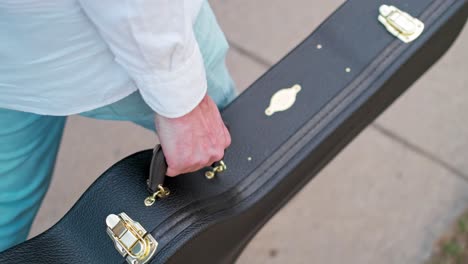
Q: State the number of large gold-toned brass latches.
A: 2